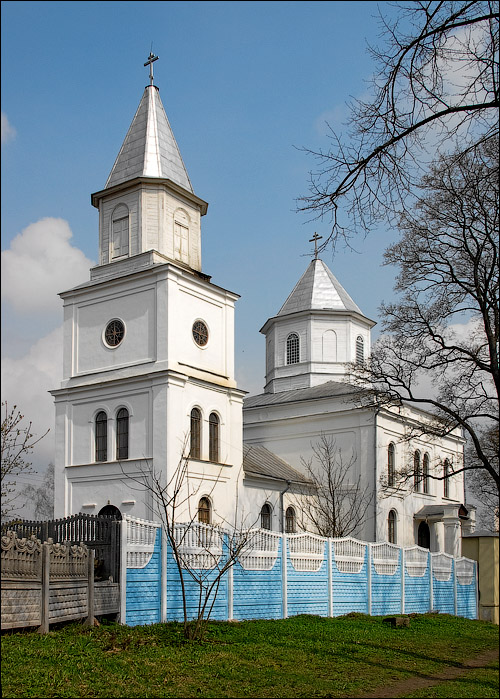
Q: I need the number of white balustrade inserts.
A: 9